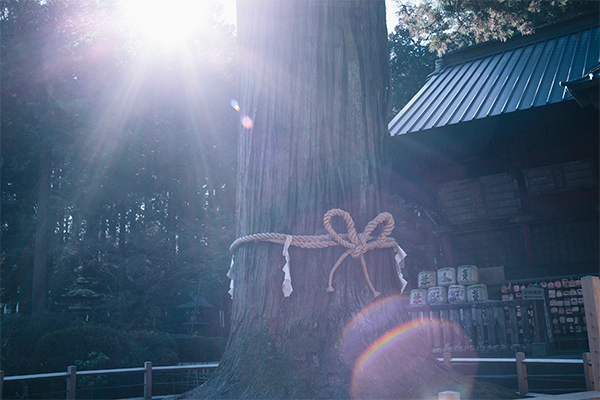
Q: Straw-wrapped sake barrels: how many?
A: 7